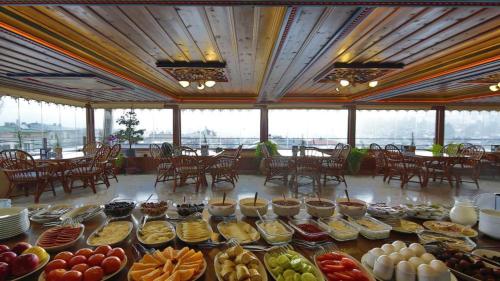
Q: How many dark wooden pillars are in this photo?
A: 5